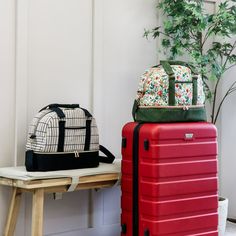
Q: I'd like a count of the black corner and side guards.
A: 4